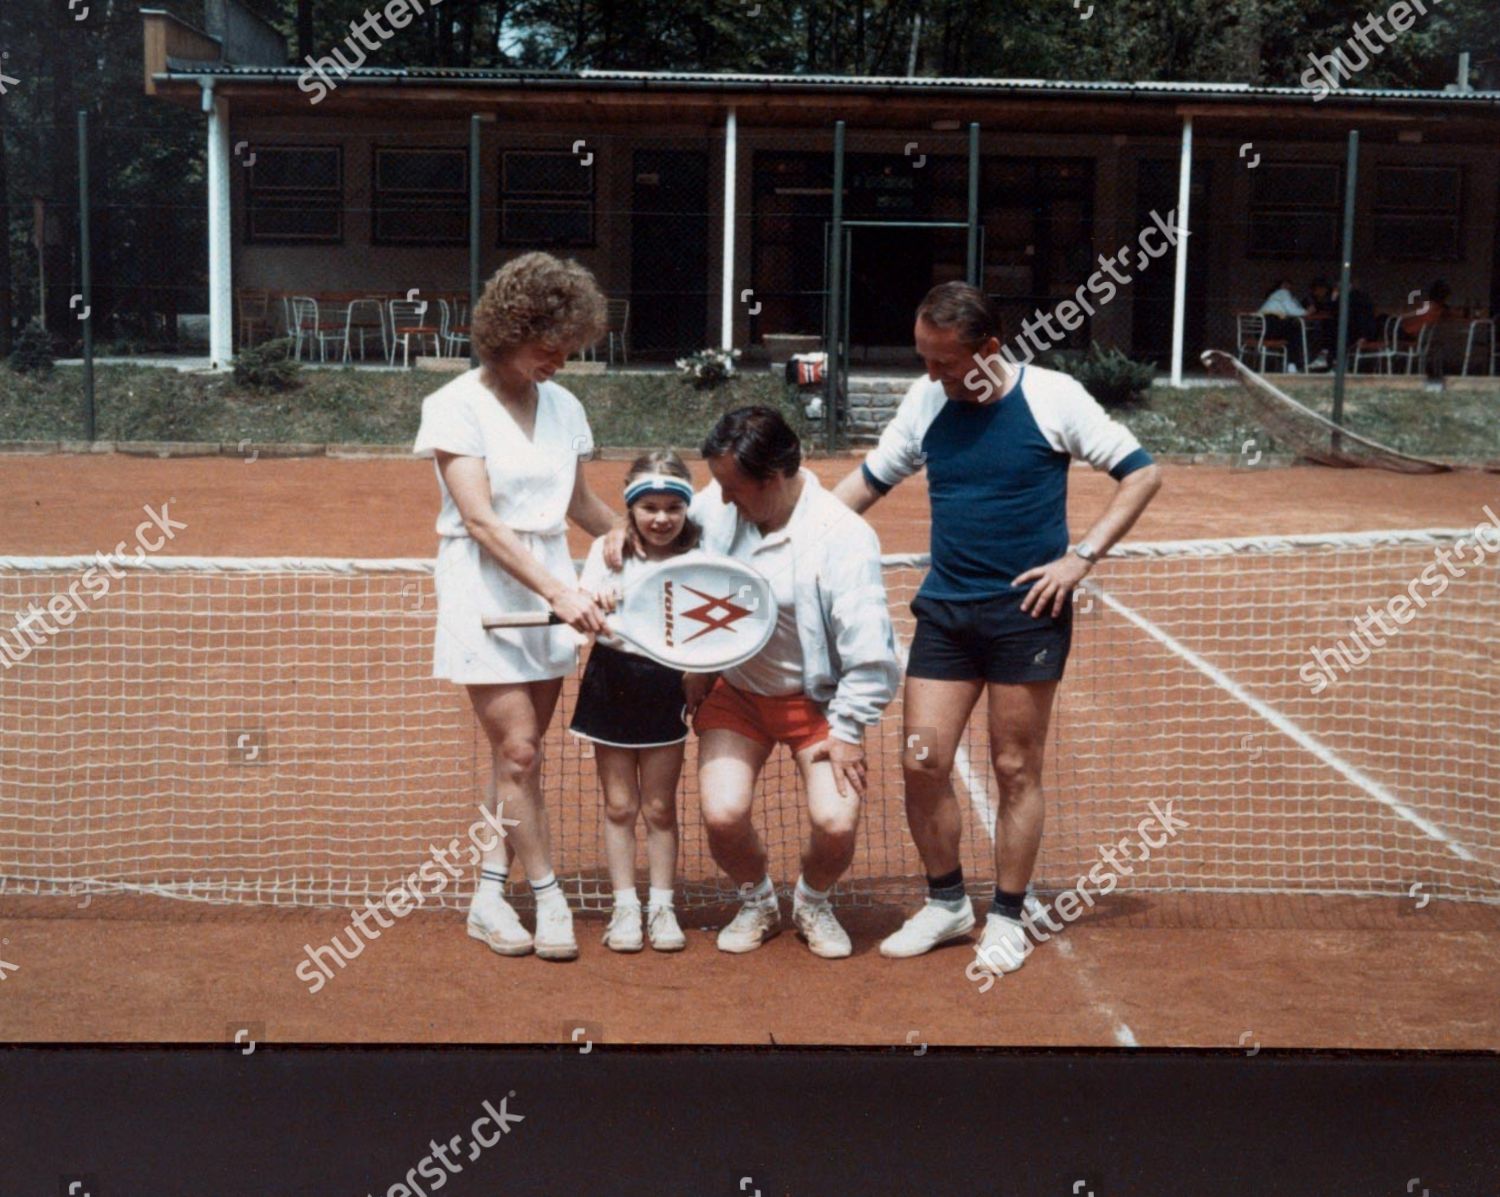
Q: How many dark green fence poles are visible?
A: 5